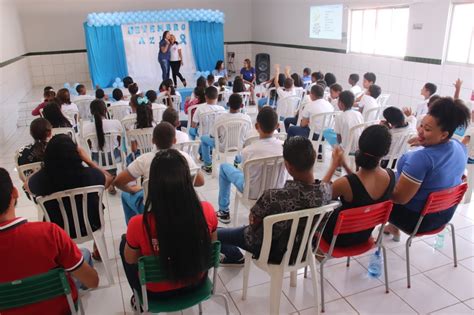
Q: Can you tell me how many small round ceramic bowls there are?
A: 0